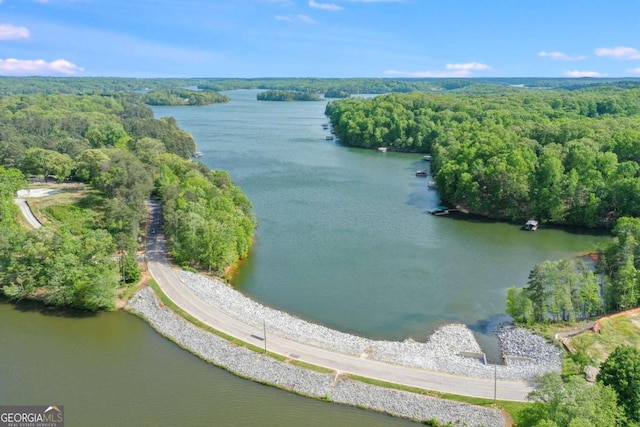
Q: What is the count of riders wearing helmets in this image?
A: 0